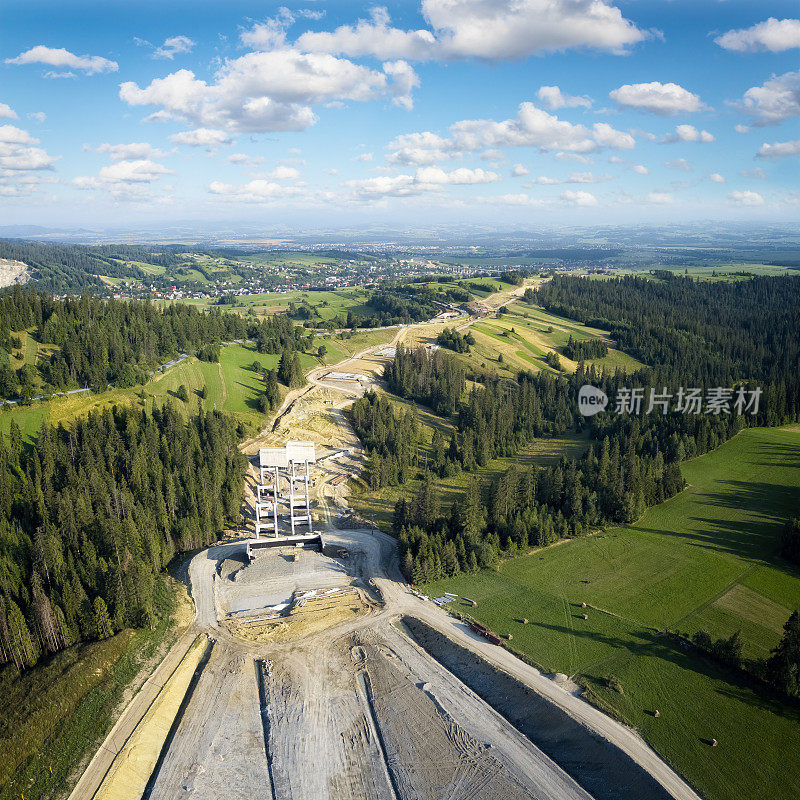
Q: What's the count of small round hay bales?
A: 7